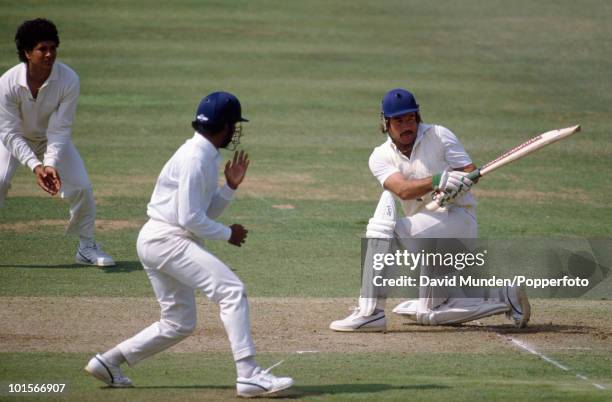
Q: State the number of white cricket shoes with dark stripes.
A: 5